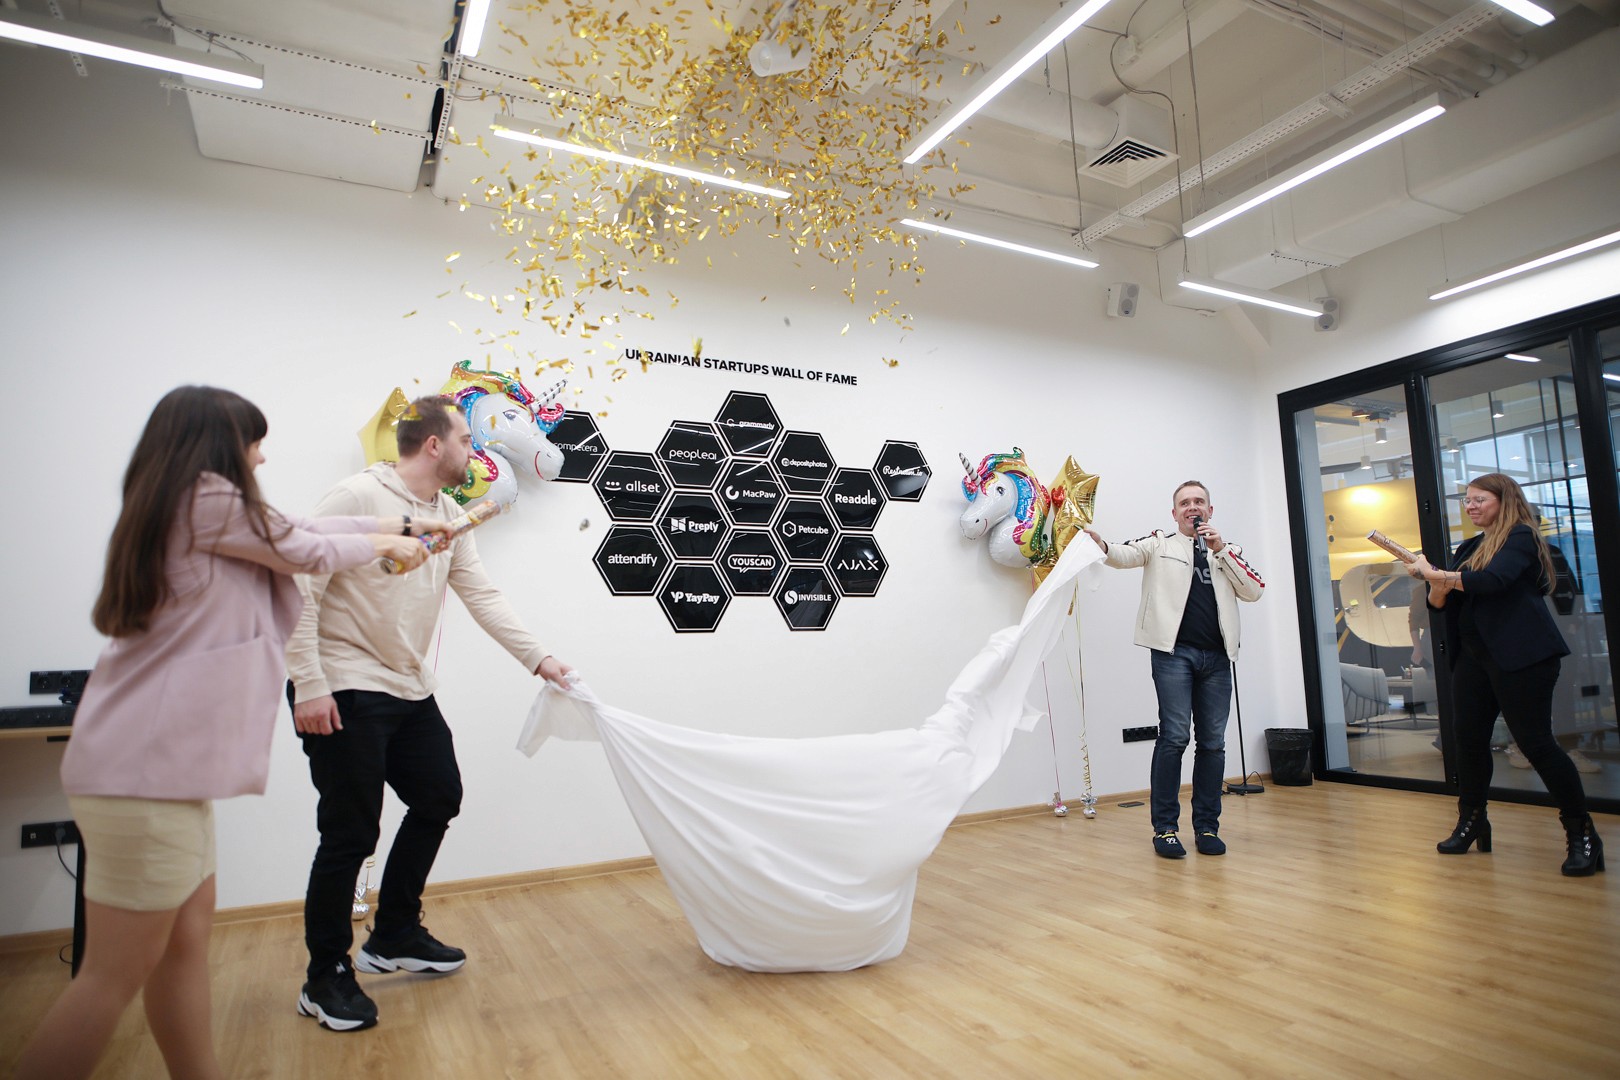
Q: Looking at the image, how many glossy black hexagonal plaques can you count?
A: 15